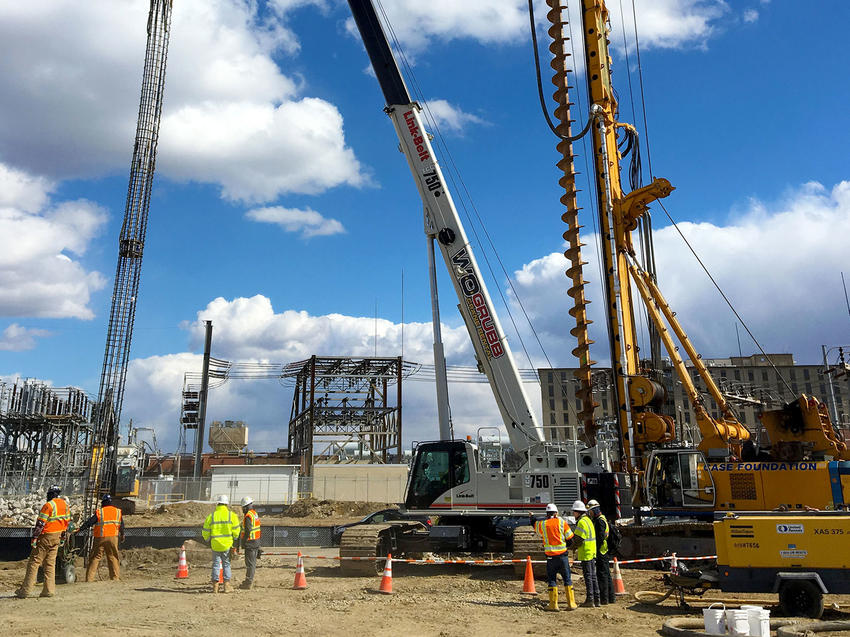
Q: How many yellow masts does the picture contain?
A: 1